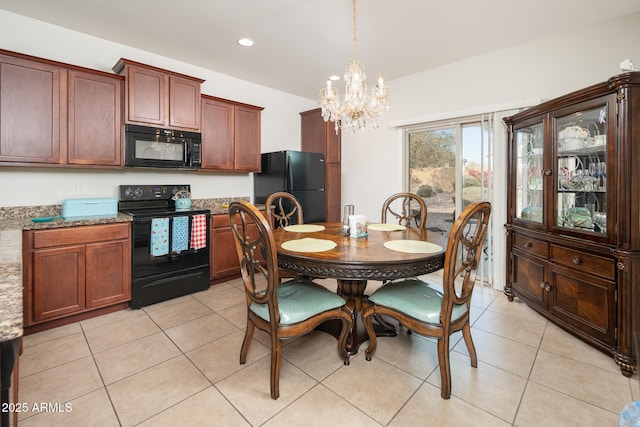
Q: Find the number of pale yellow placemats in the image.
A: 4